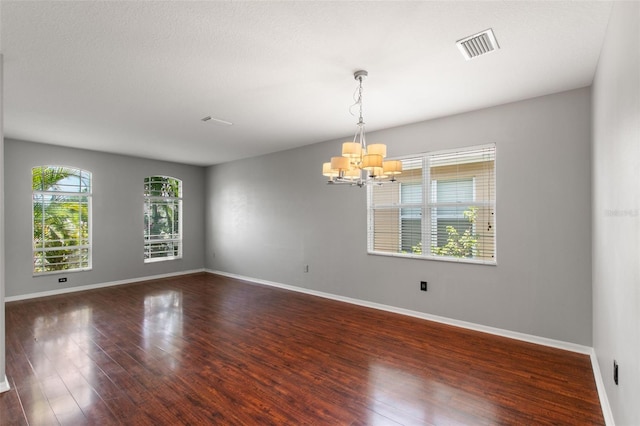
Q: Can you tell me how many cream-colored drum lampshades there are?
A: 9